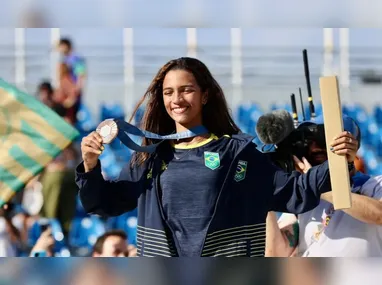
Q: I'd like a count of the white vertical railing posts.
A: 7